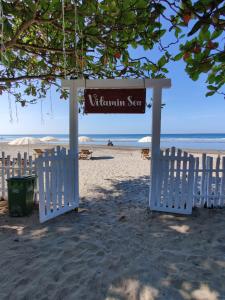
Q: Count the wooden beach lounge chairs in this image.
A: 3